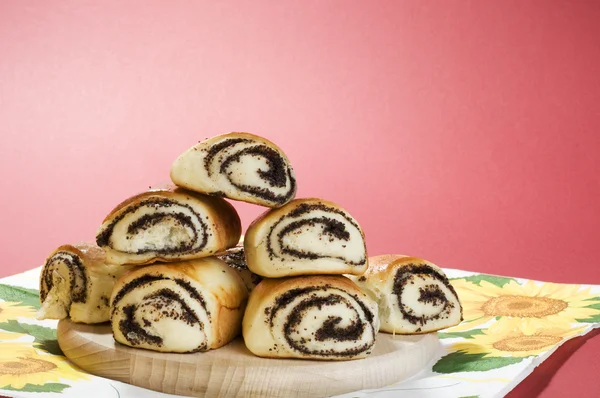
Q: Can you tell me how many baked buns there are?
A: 8